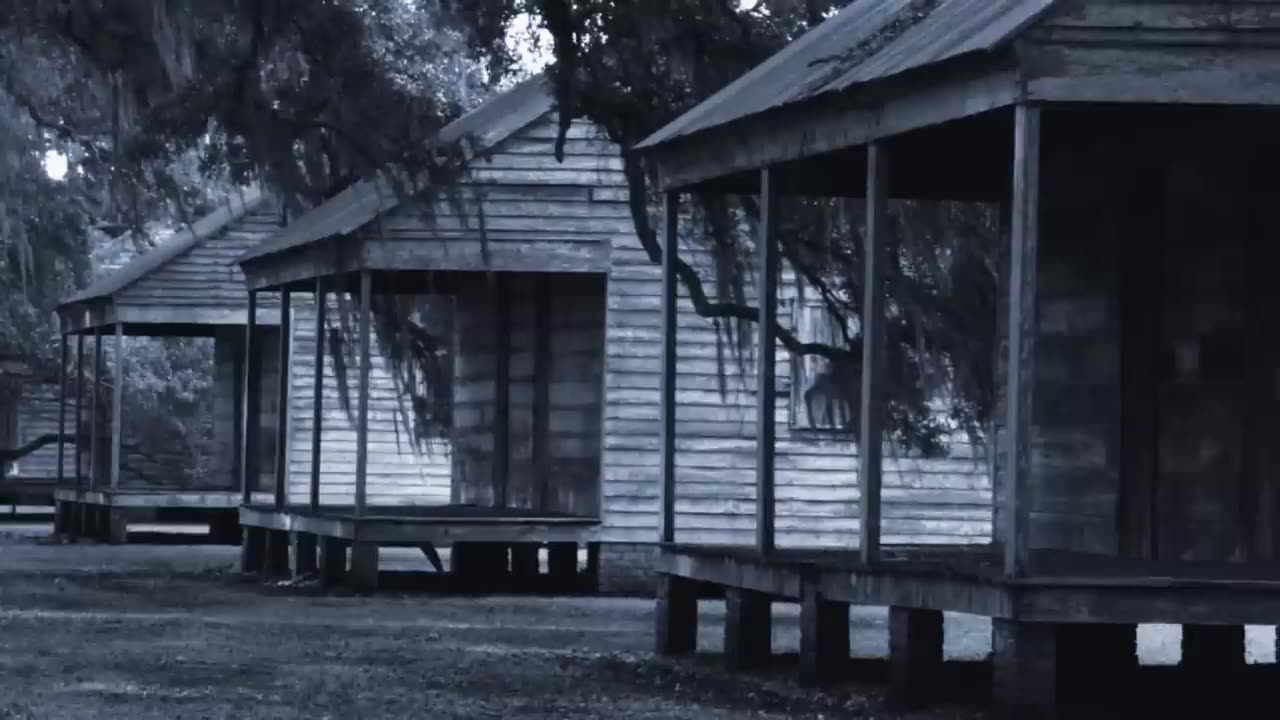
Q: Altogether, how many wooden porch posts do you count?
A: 12